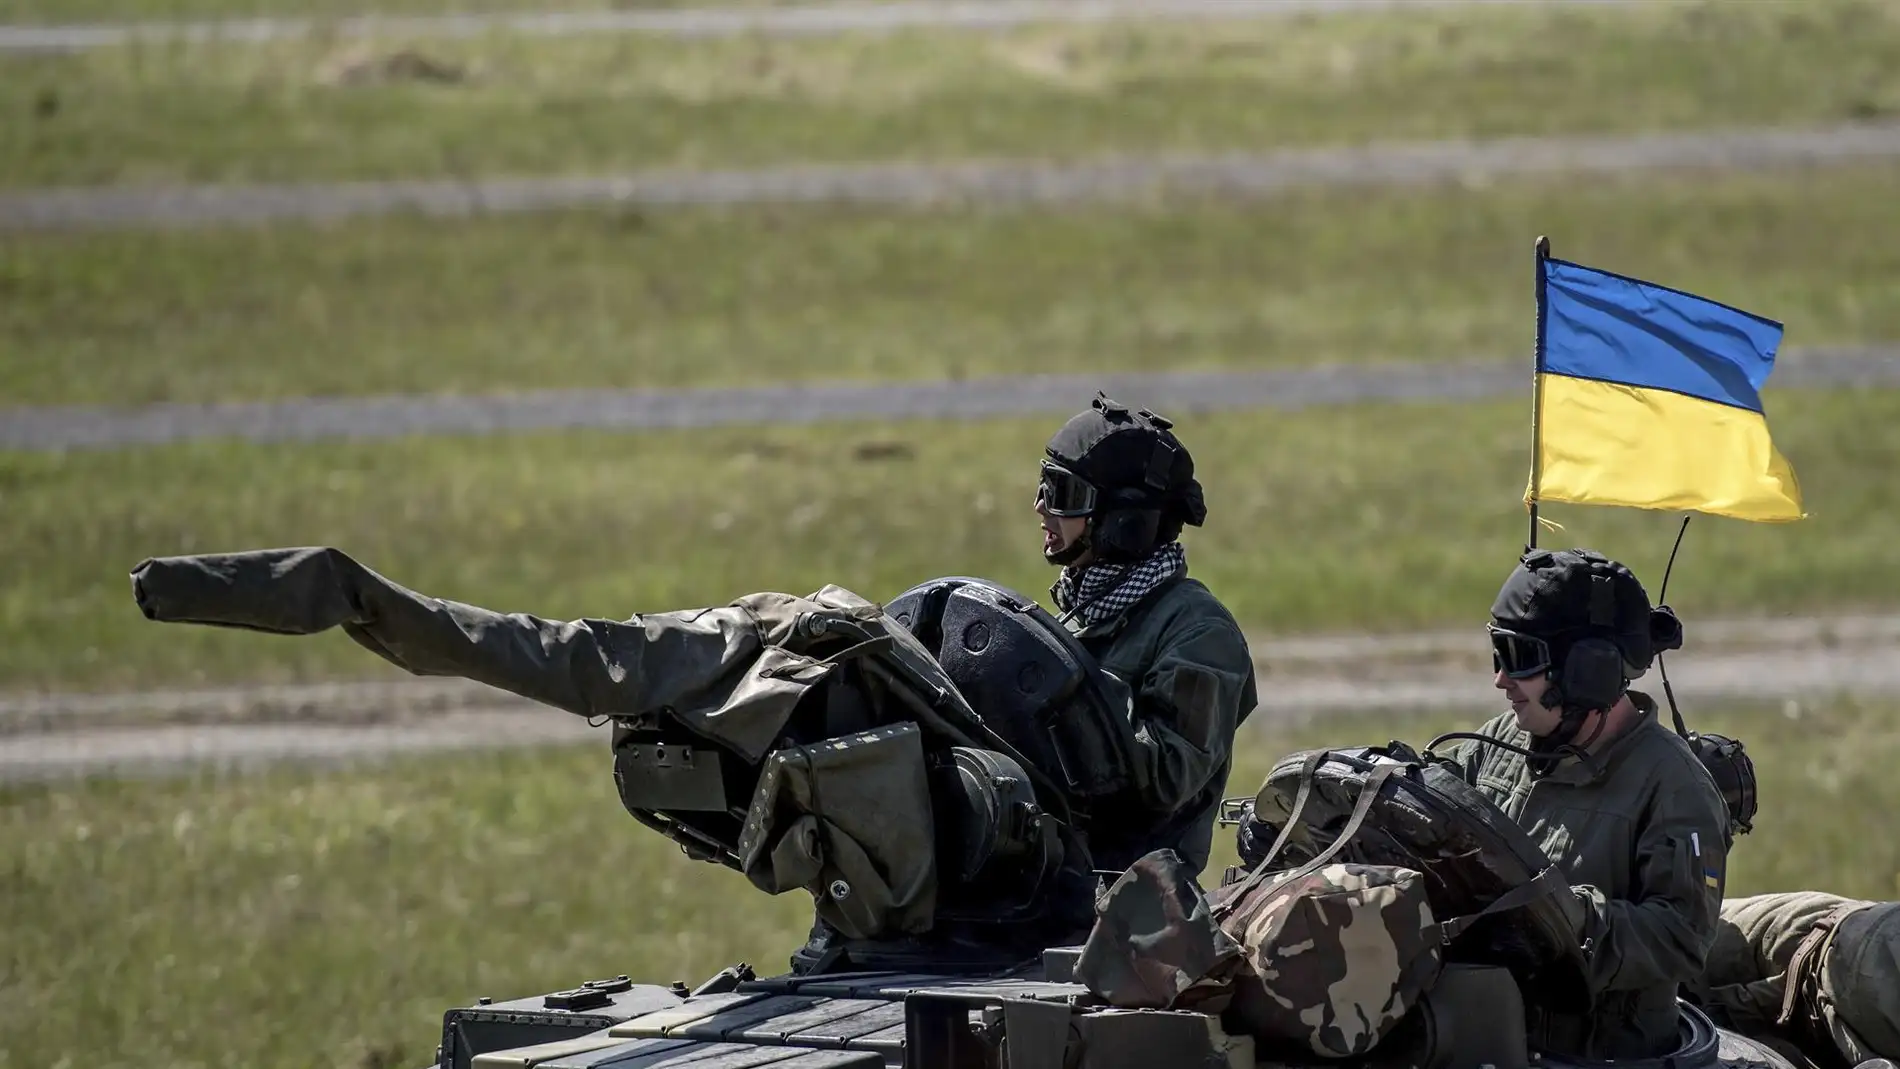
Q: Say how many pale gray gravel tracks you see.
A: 4